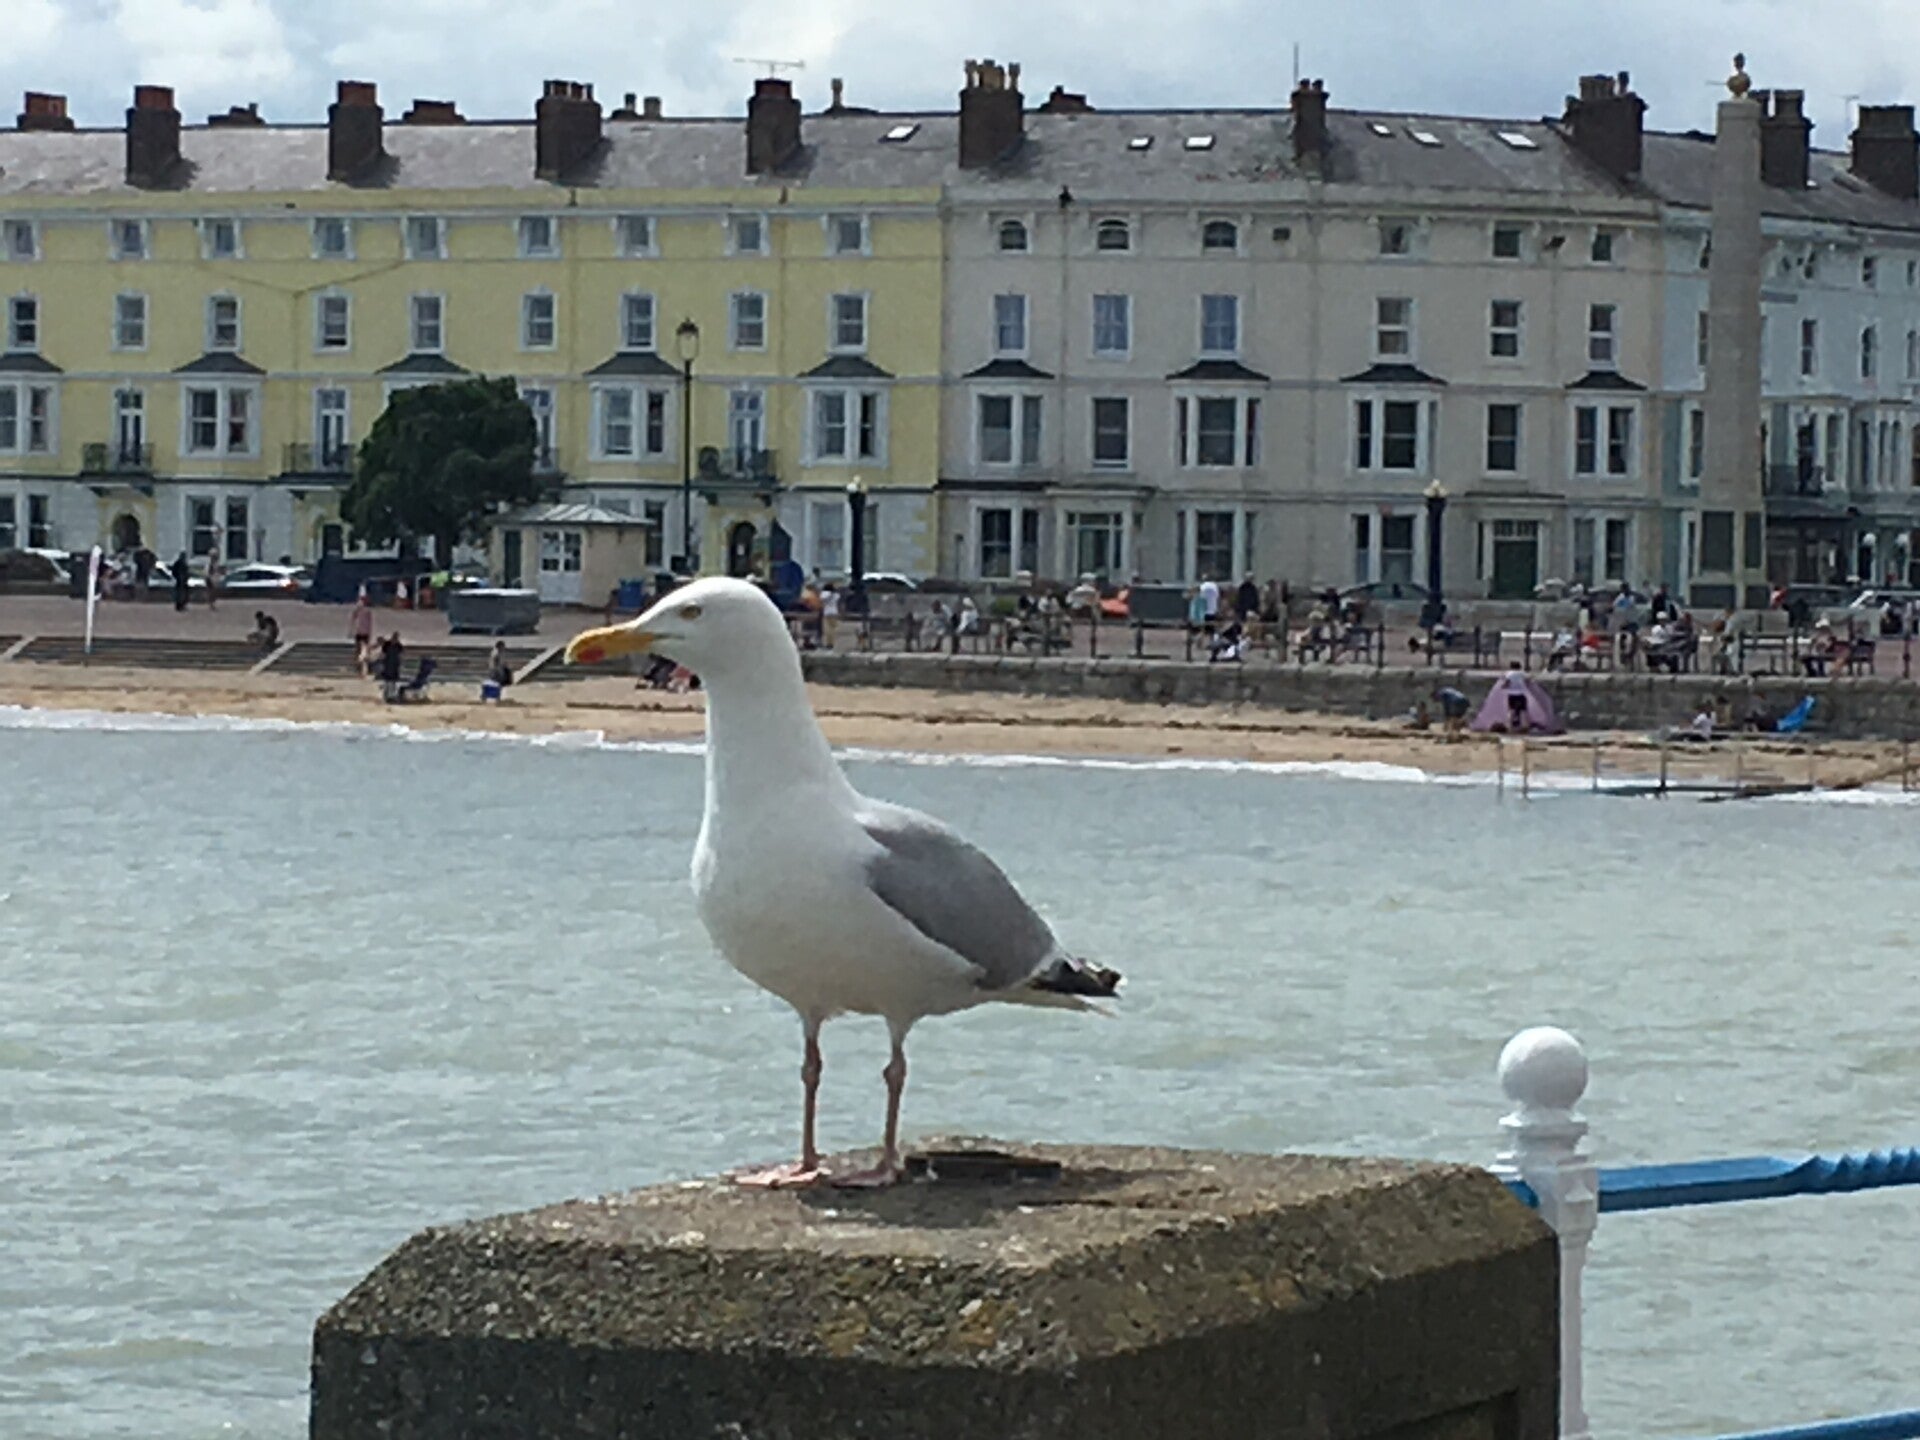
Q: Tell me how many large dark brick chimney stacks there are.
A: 9